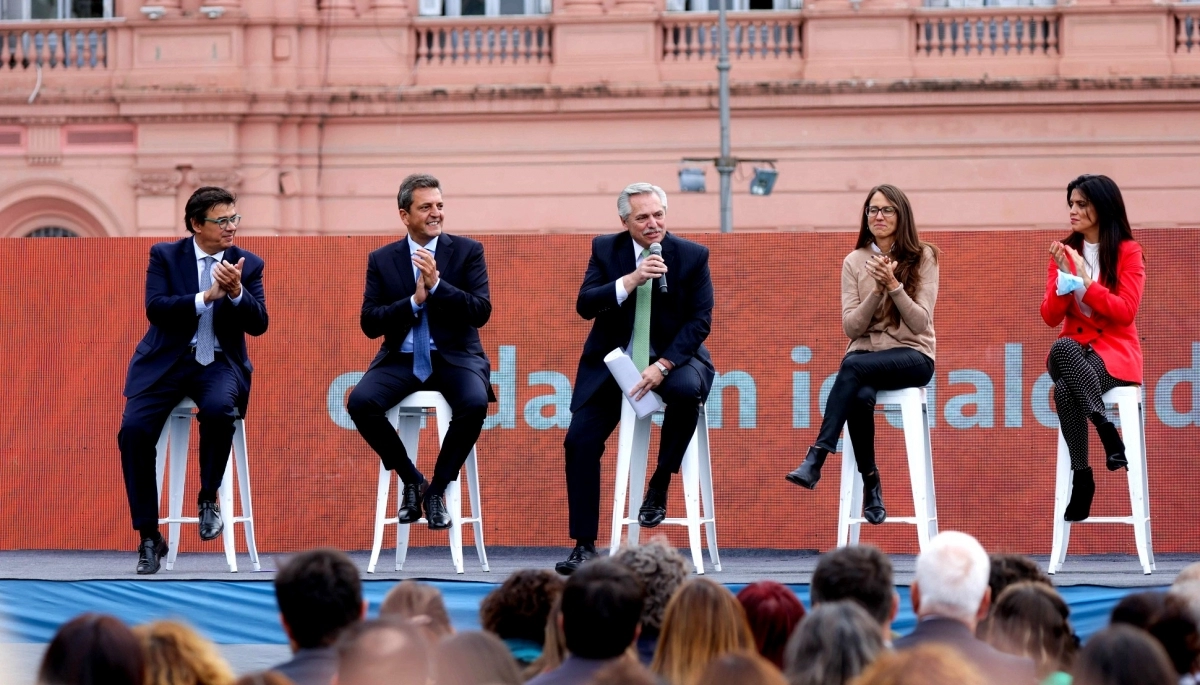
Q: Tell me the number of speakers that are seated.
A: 5